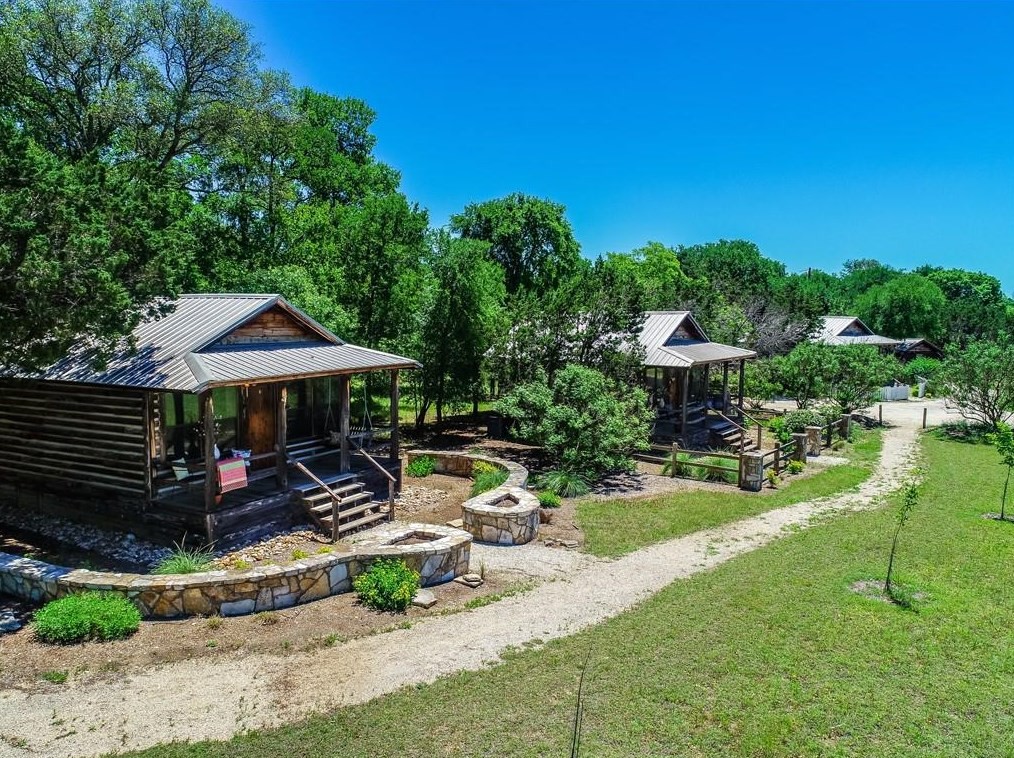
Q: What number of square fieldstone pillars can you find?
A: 4